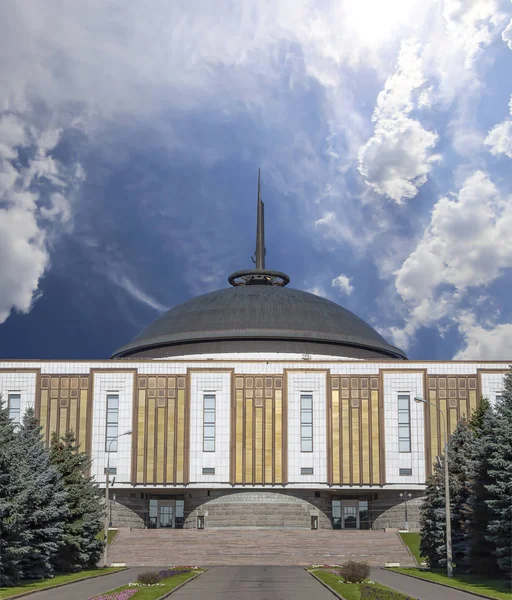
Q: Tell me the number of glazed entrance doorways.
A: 2